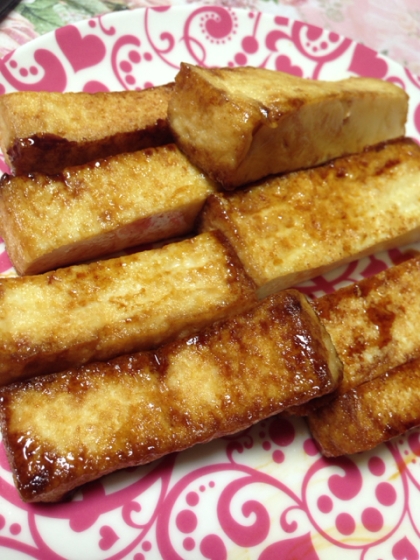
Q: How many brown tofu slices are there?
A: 8